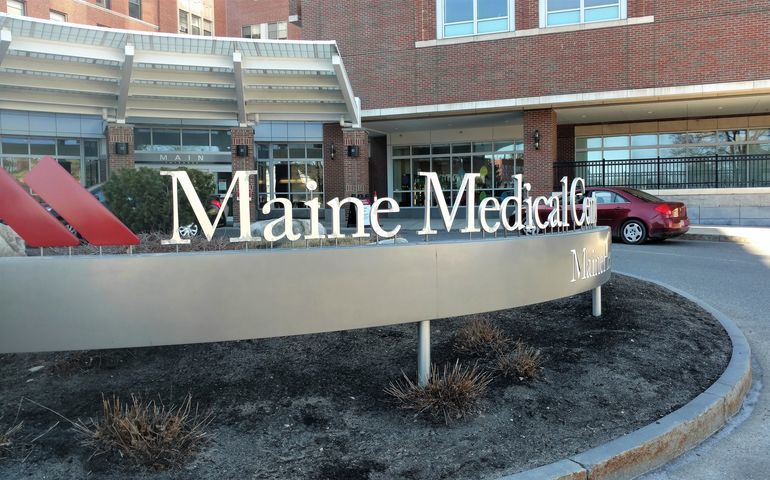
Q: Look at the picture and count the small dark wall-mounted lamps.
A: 5